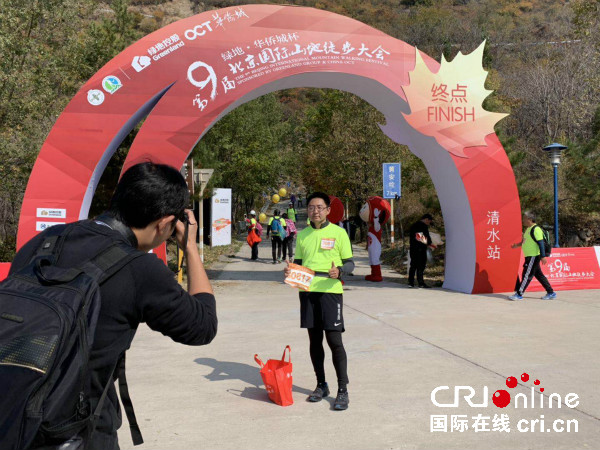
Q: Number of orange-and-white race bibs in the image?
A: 2